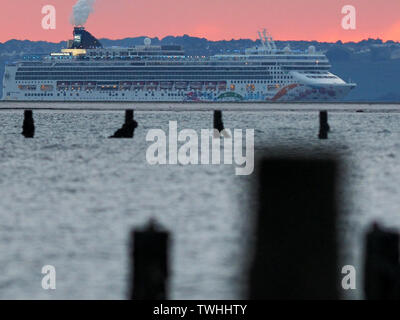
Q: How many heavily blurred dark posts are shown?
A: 3